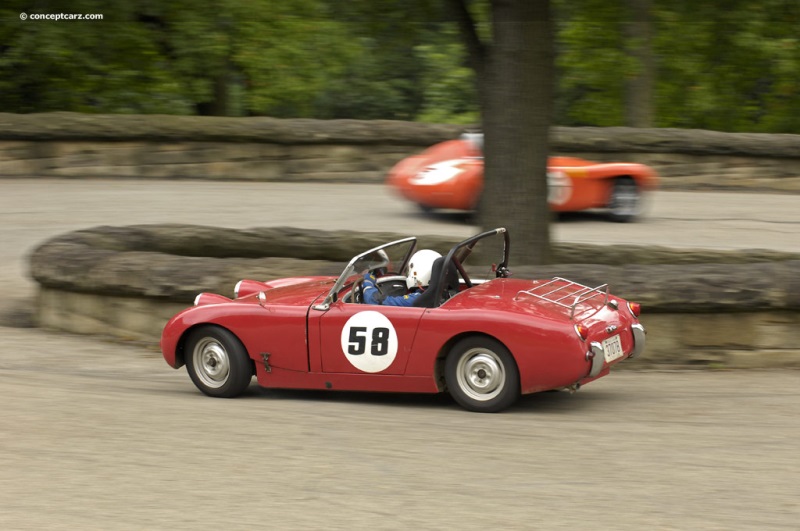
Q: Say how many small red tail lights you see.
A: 2